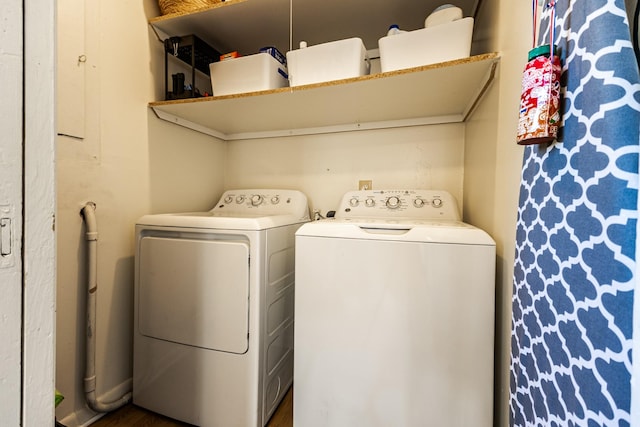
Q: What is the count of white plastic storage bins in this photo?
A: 3